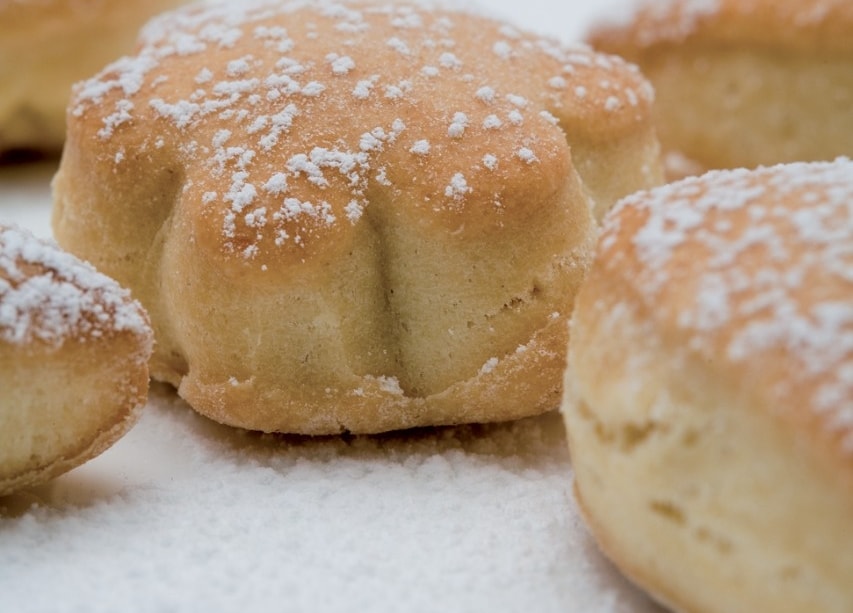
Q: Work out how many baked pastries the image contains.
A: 5